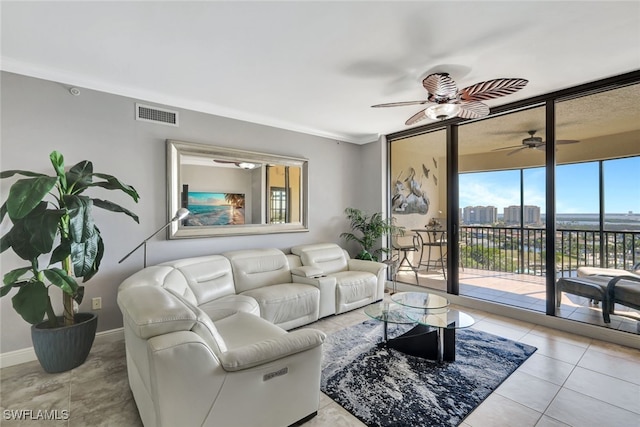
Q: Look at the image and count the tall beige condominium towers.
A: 2